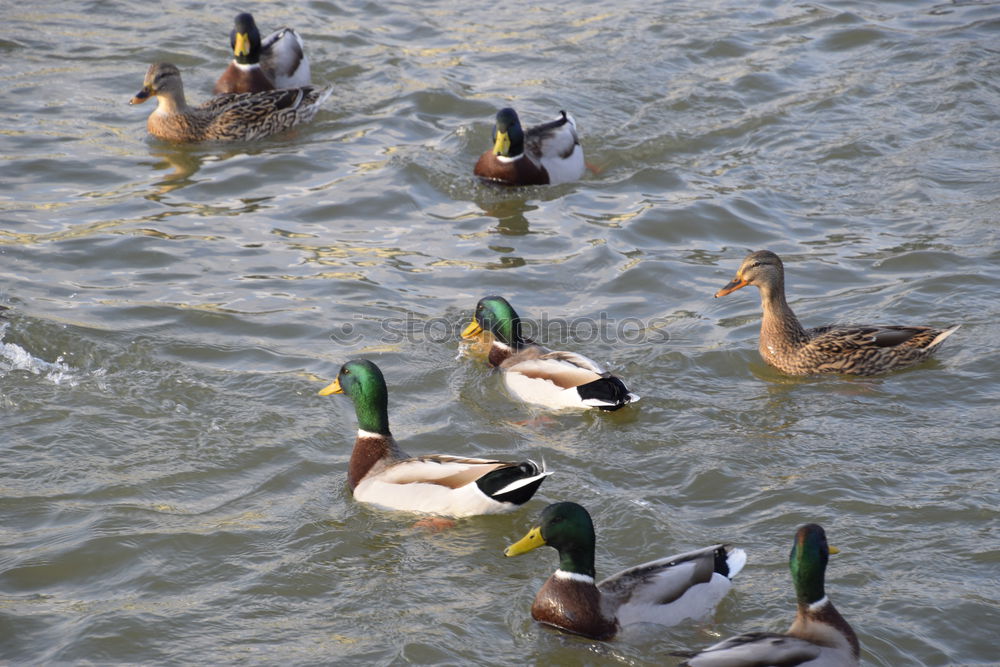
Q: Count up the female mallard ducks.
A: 2